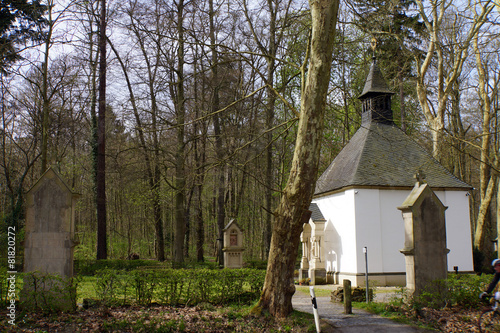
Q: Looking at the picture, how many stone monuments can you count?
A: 3